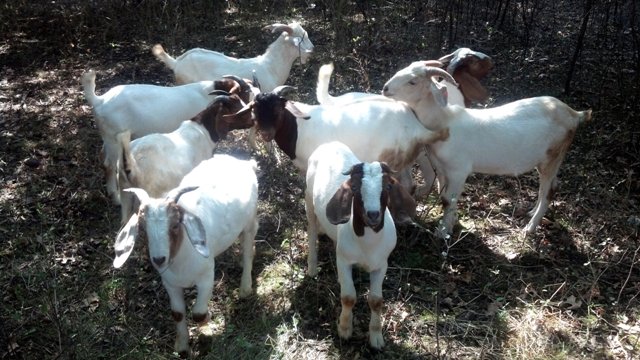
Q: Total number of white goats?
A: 8